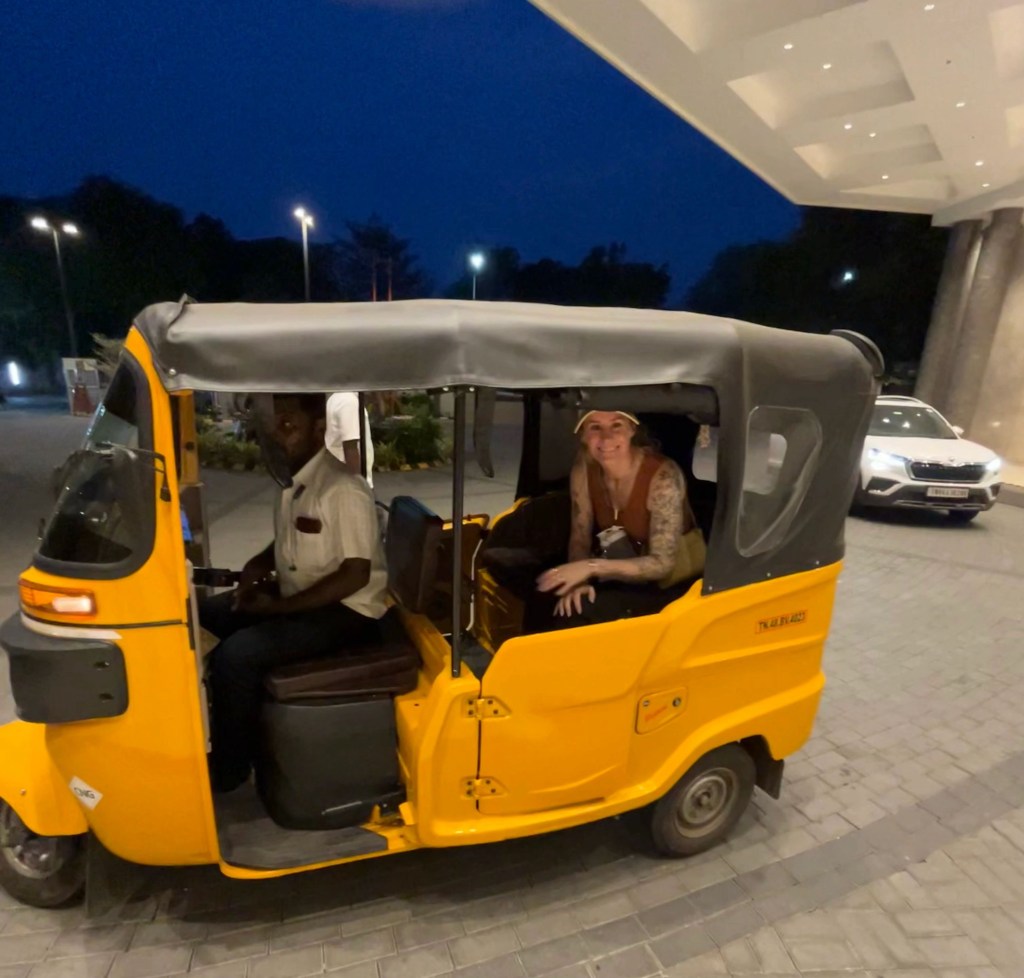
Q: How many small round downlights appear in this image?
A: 9